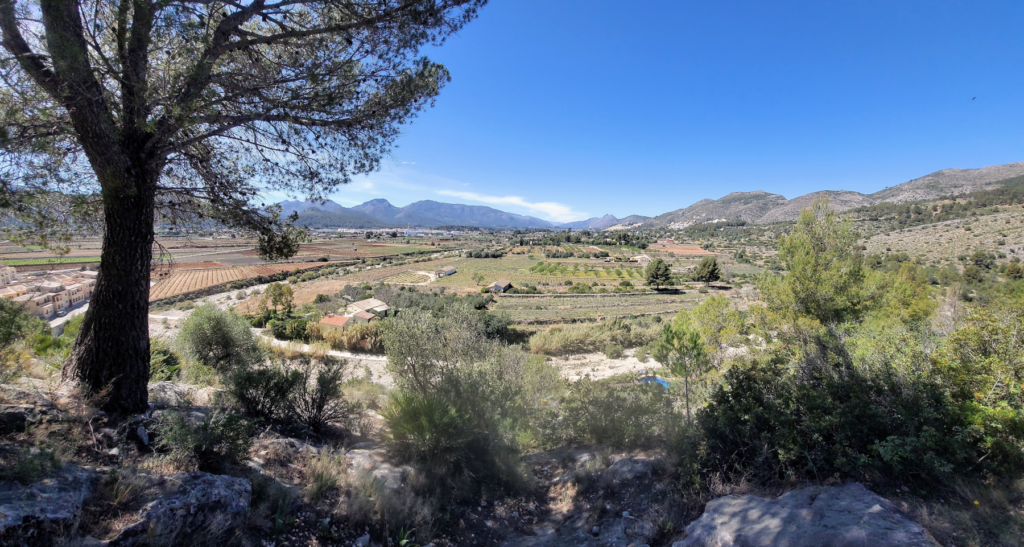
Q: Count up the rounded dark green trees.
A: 2